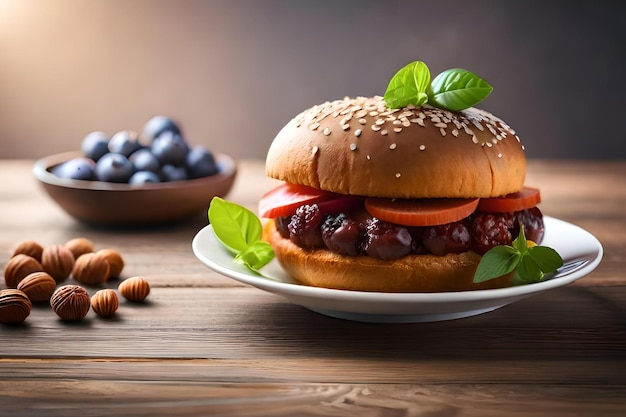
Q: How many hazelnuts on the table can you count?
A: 11